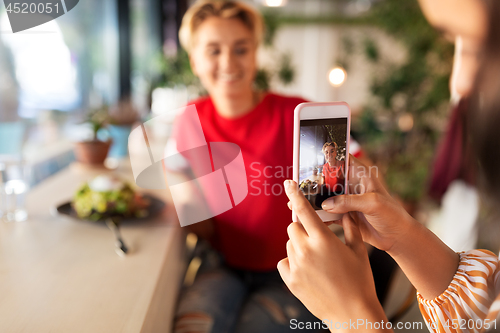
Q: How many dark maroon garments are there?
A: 1